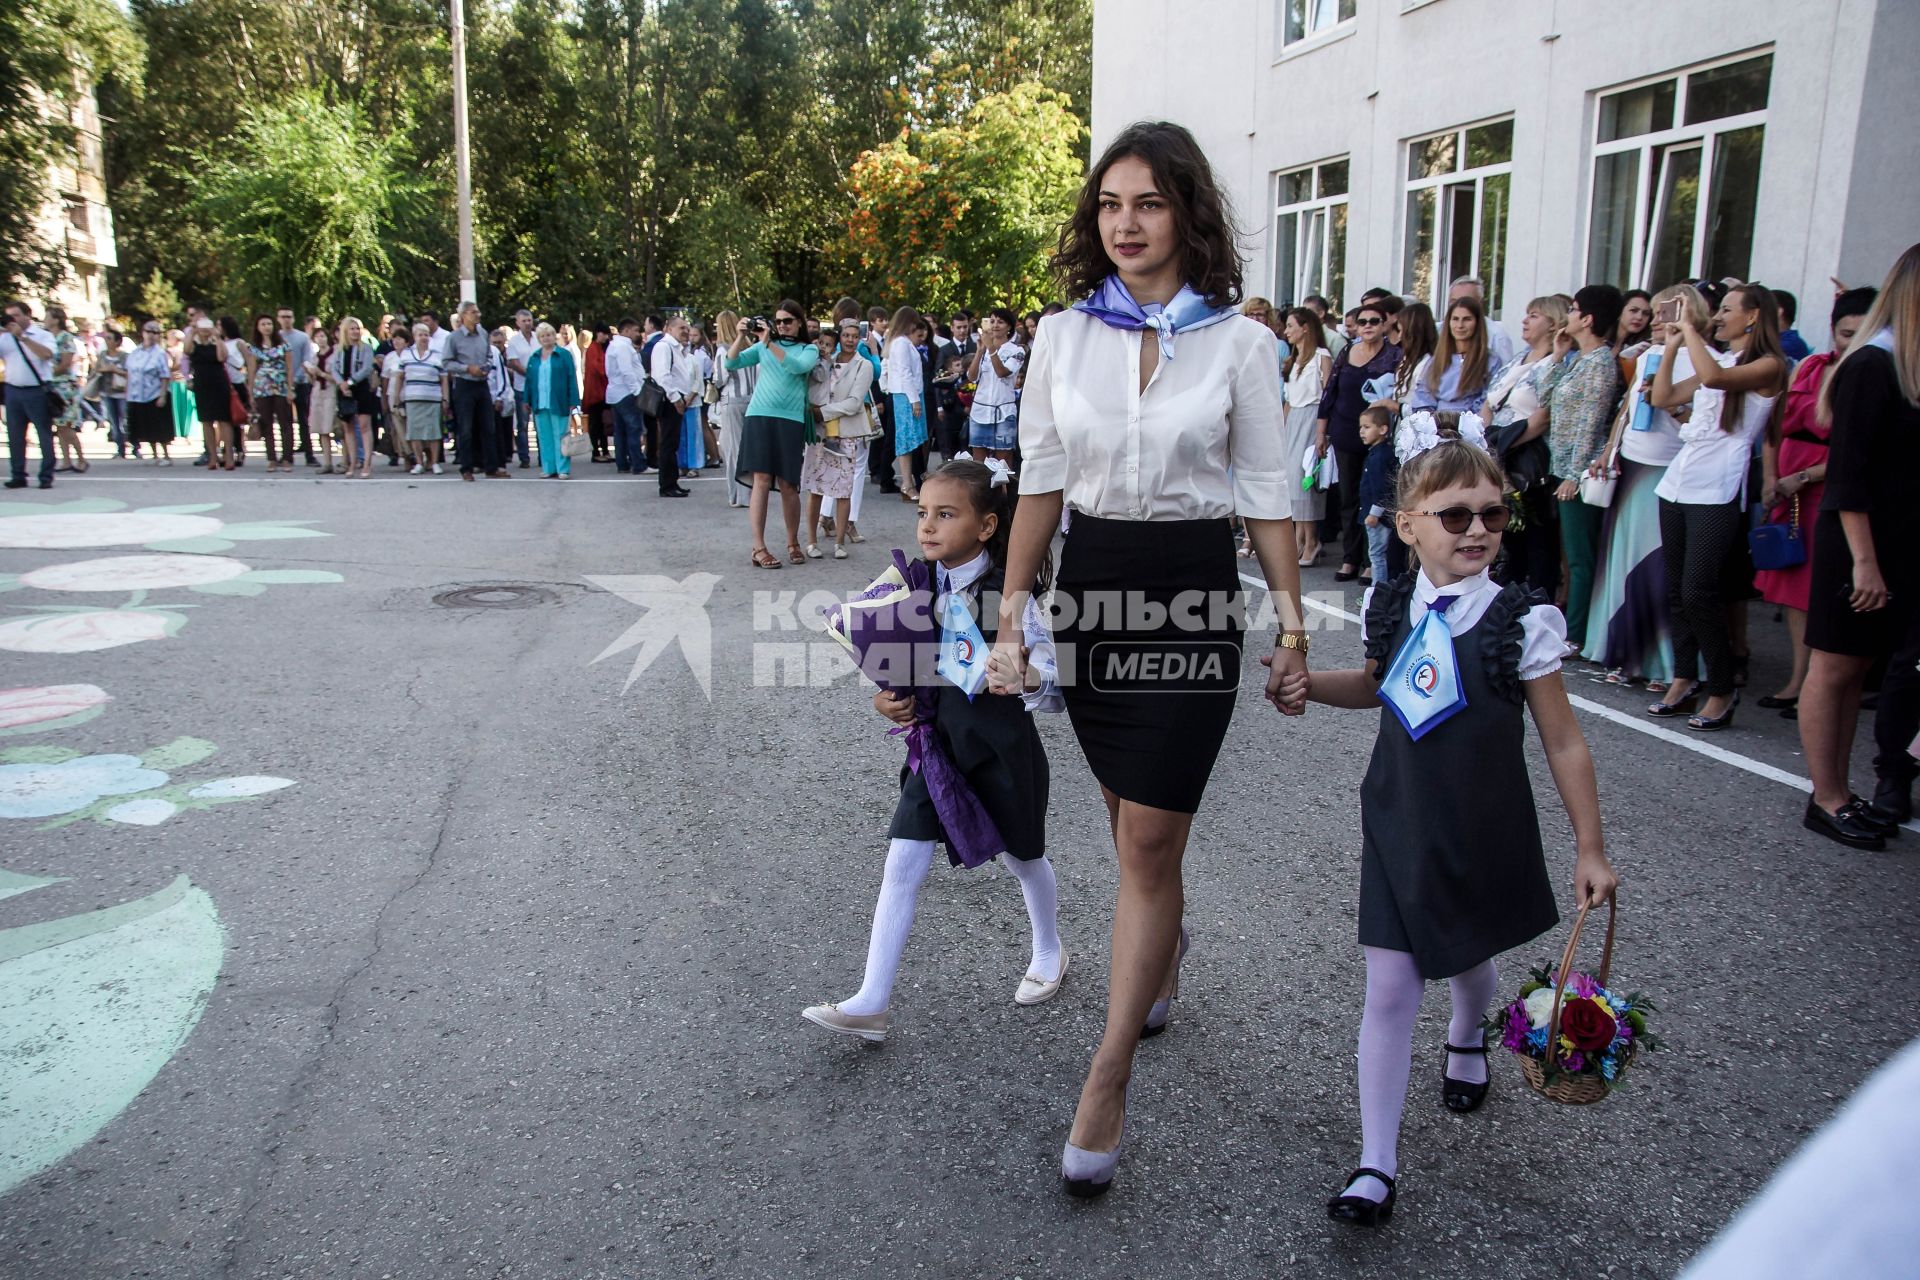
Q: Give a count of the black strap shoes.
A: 2